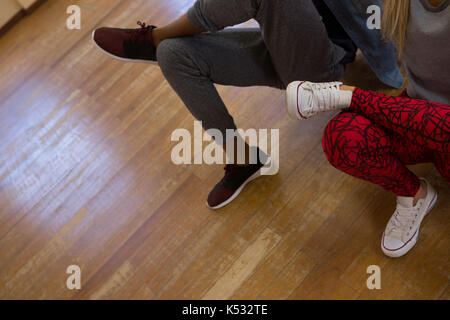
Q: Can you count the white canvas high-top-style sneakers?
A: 2